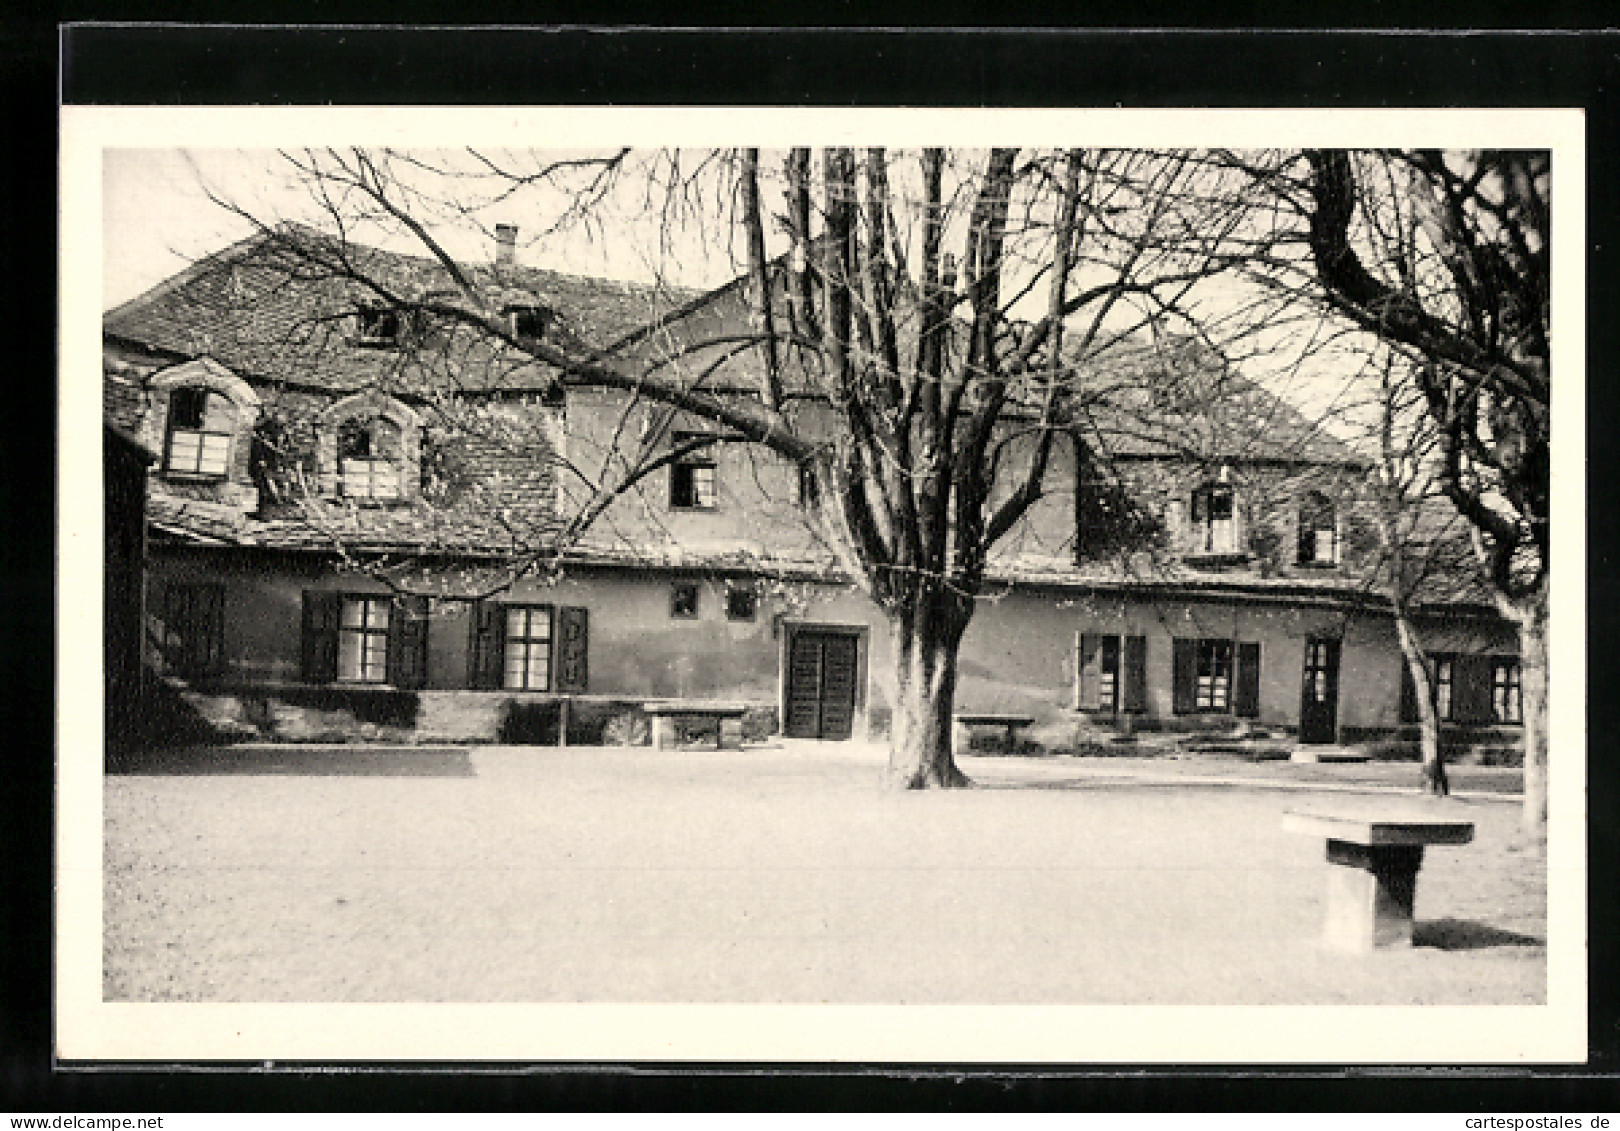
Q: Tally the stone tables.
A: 3